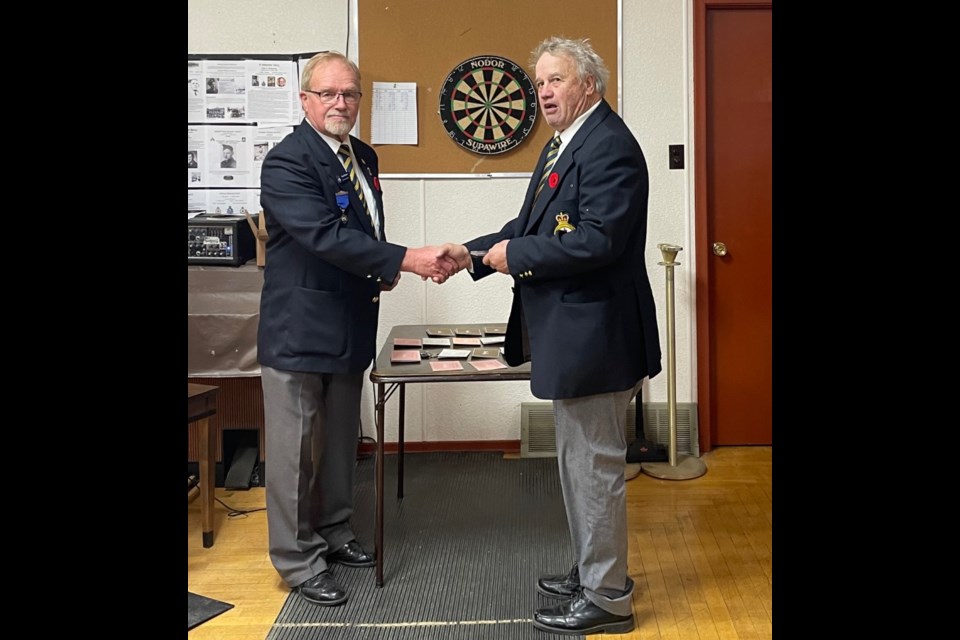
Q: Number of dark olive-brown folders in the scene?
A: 4